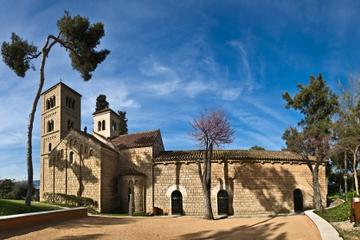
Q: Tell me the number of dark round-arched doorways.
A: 3